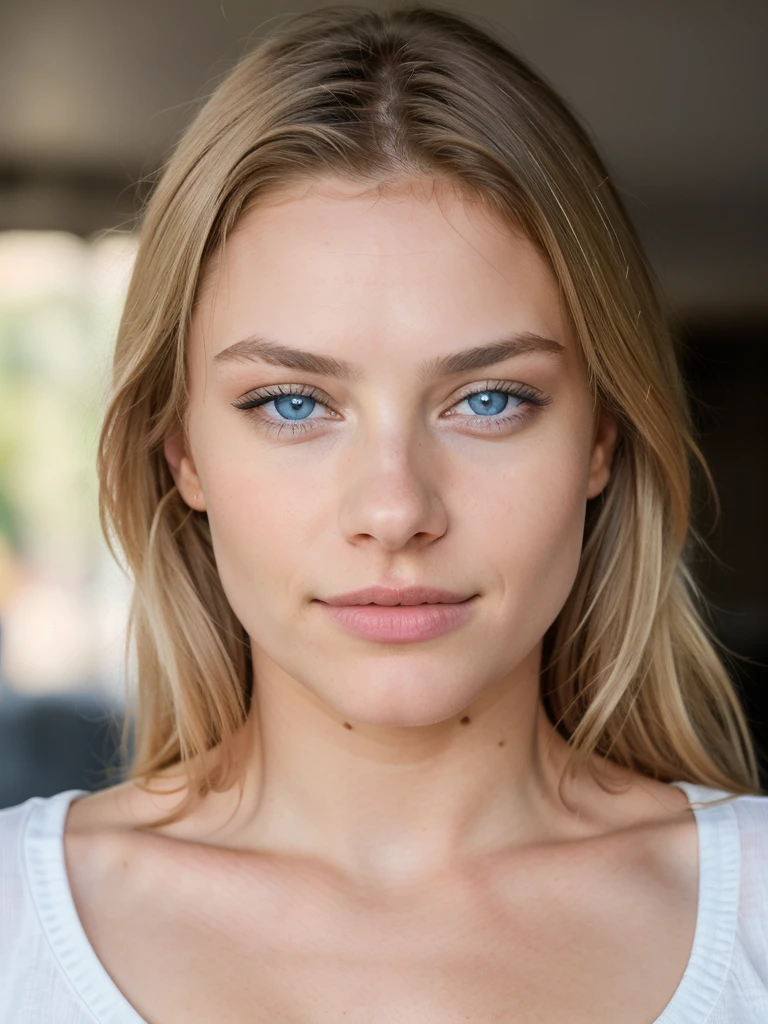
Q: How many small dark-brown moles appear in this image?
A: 3